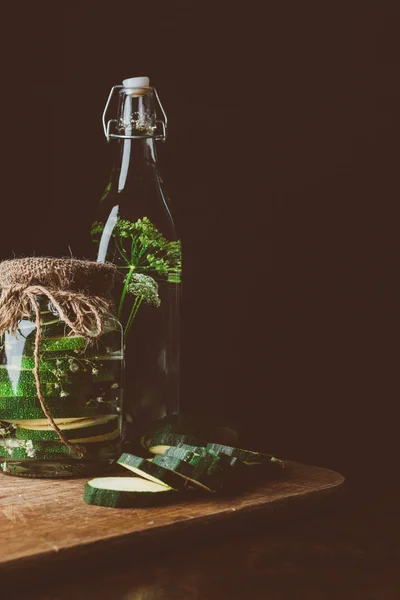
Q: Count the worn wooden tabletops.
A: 1